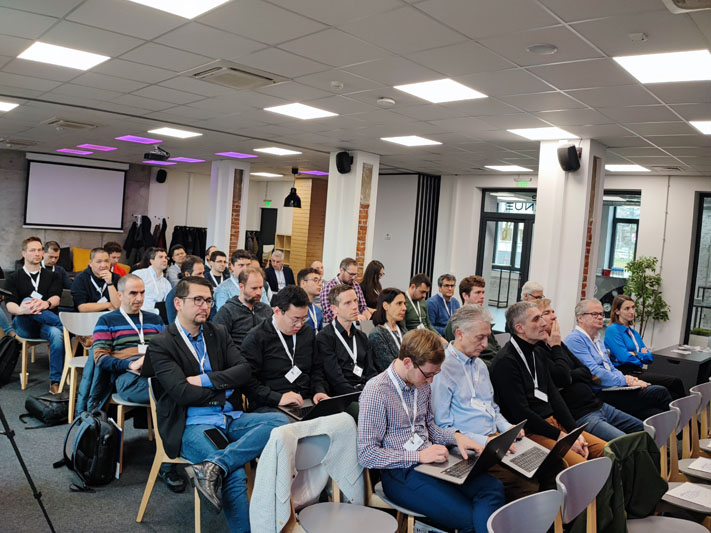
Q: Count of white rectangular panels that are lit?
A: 14